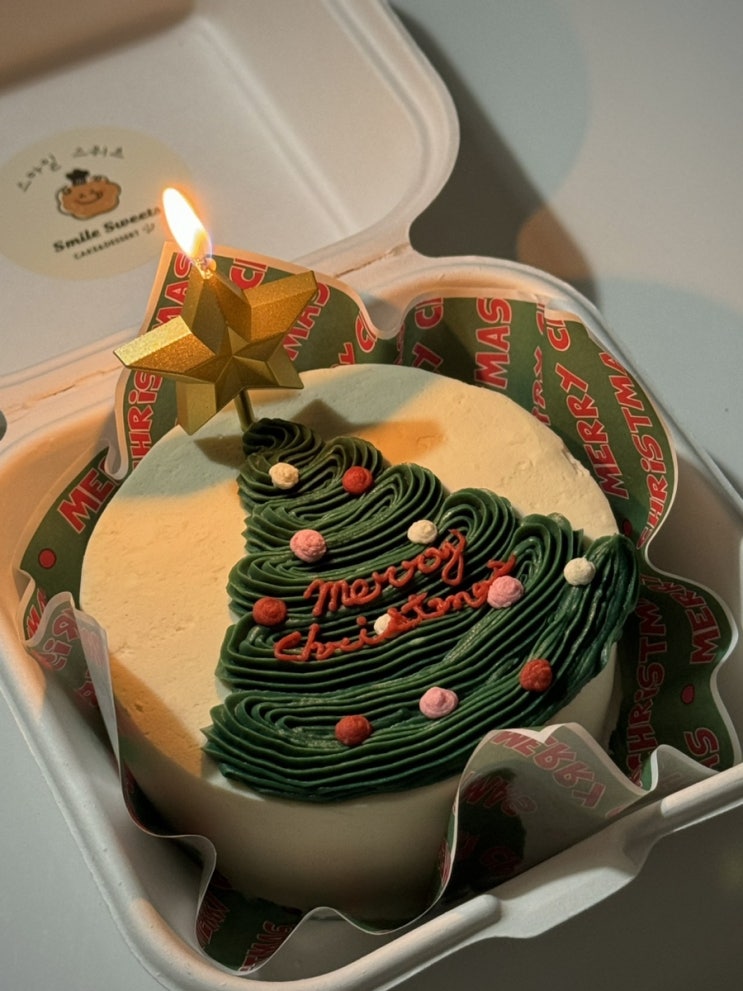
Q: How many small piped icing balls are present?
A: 11